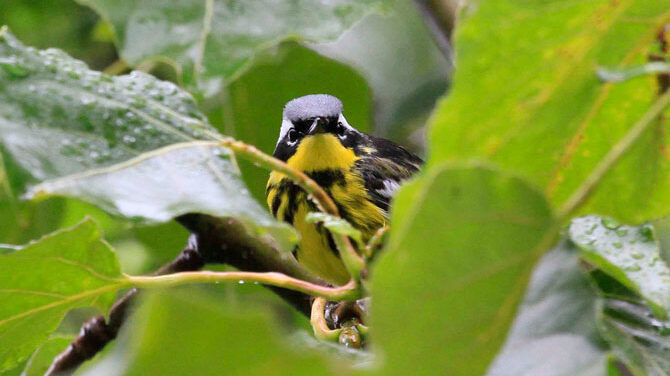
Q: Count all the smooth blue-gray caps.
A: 1